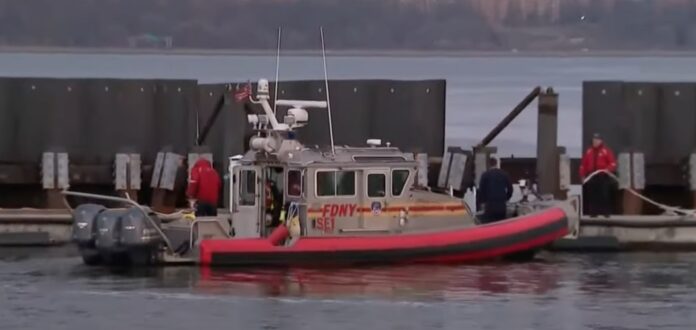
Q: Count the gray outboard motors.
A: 3